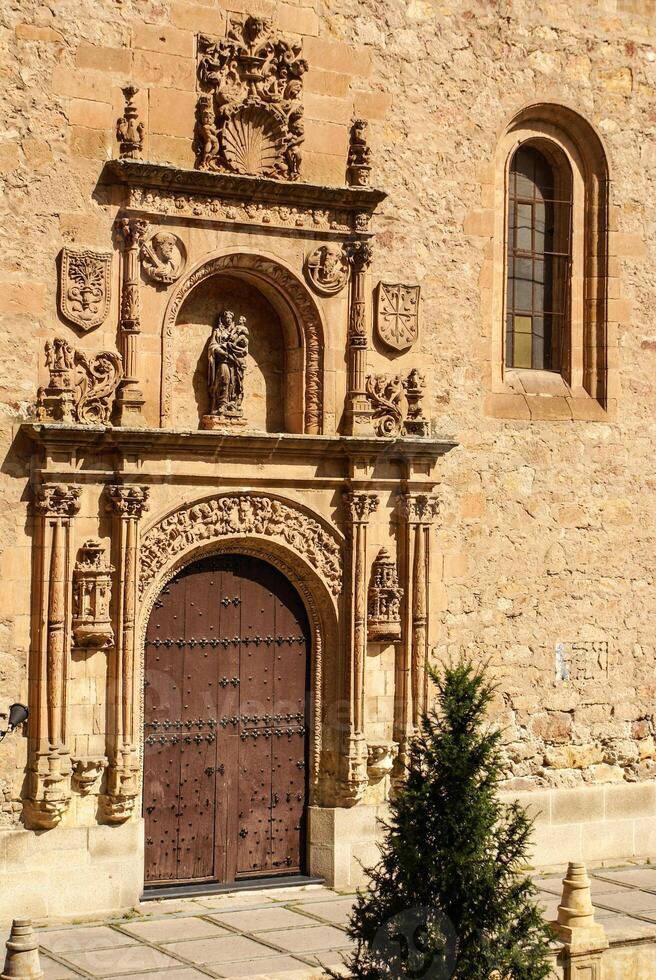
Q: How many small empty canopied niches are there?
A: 2